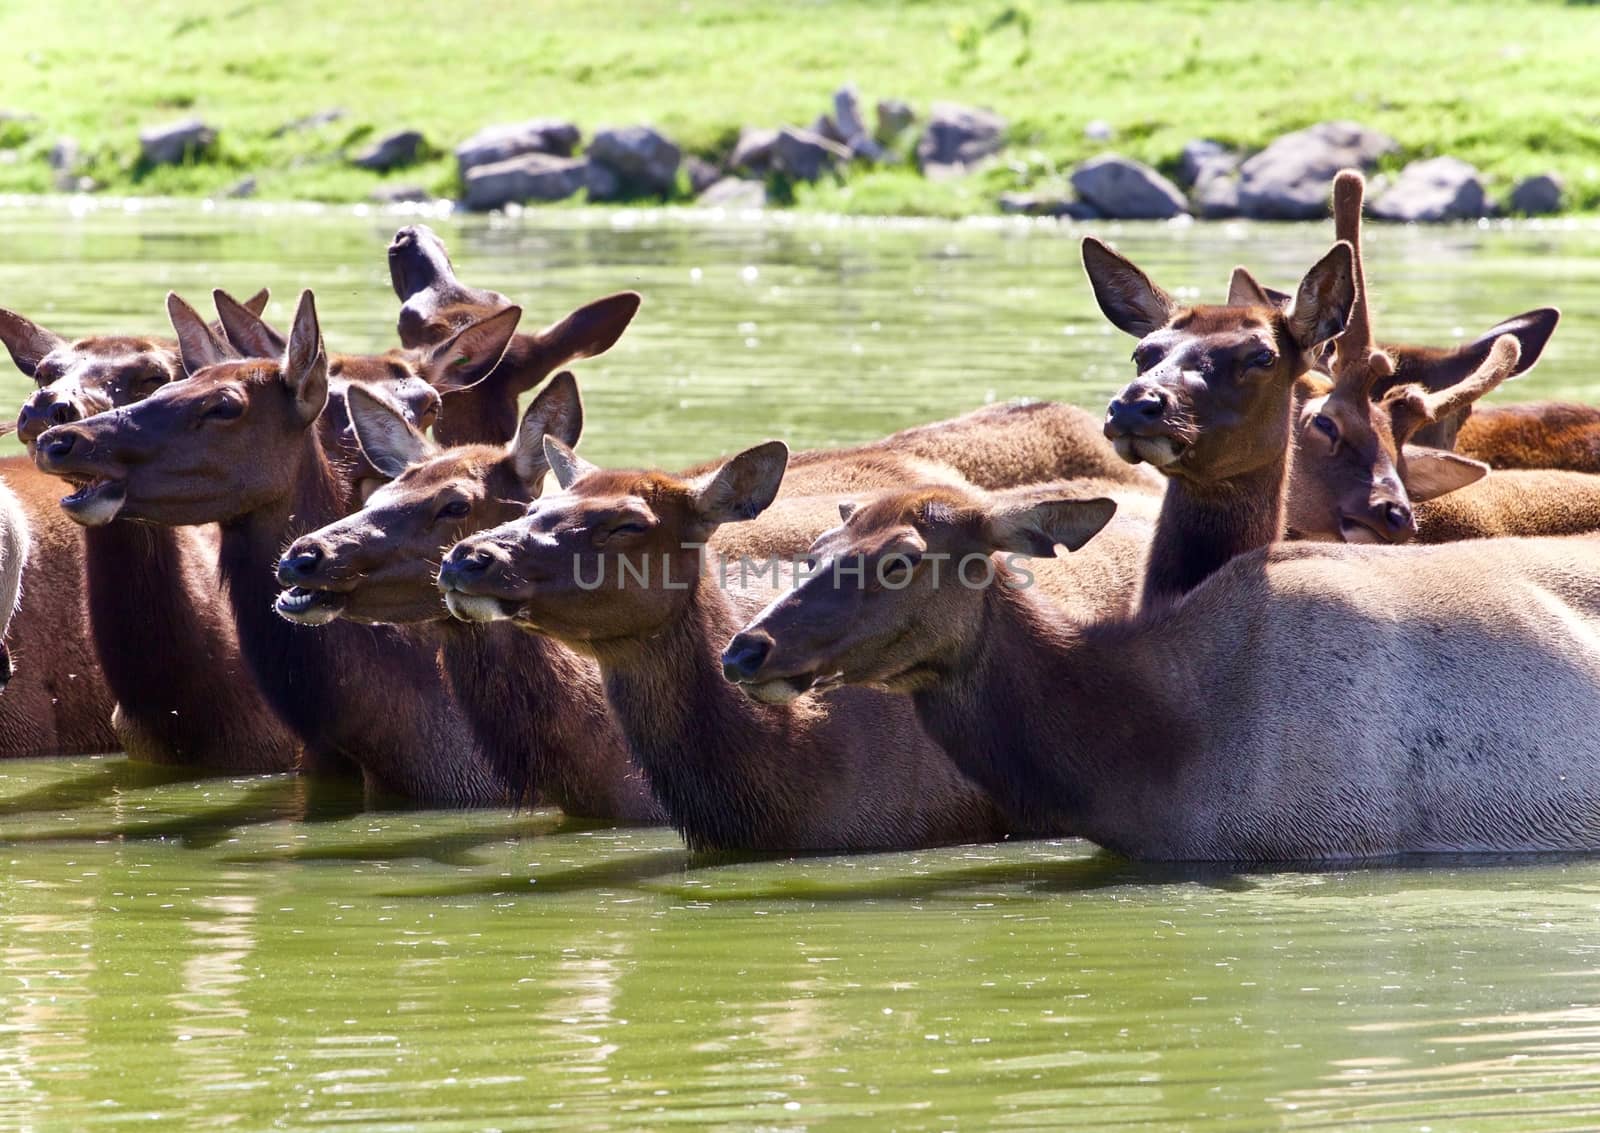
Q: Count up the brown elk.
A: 10